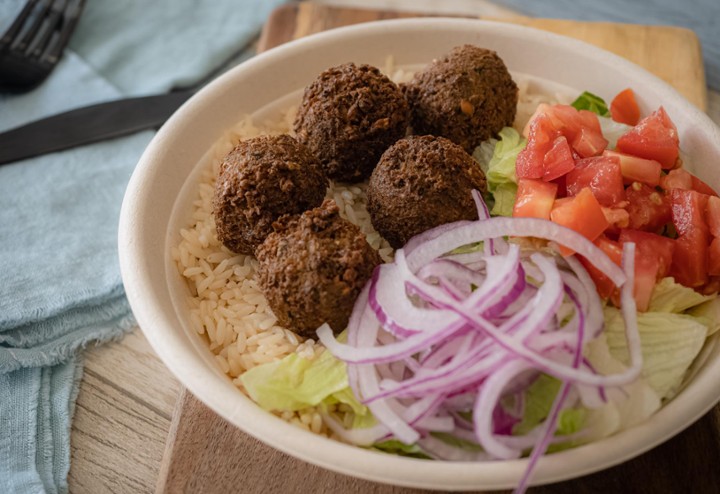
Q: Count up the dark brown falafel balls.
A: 5